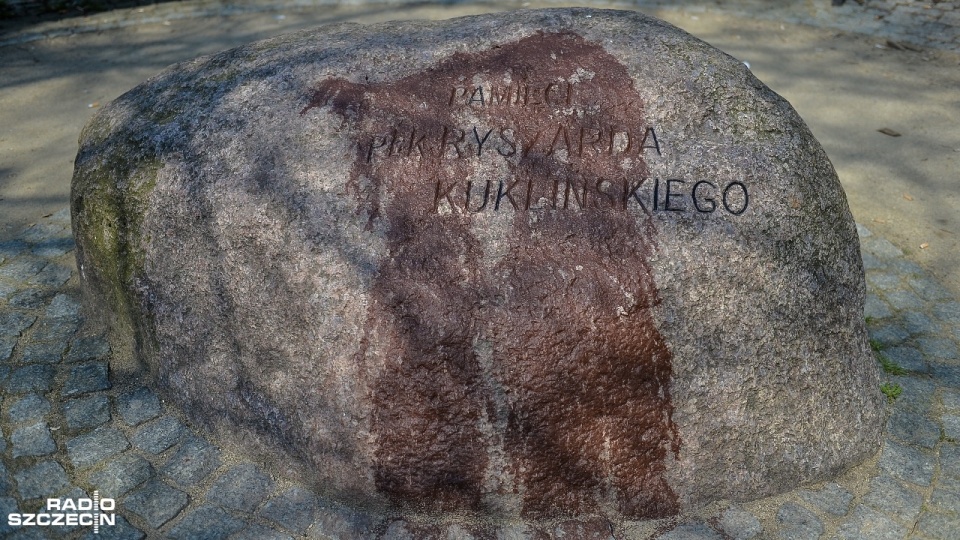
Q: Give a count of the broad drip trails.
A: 2